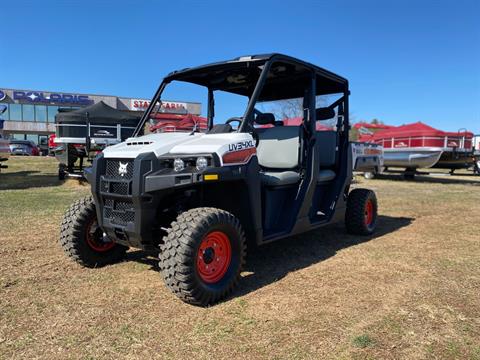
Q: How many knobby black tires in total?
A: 3